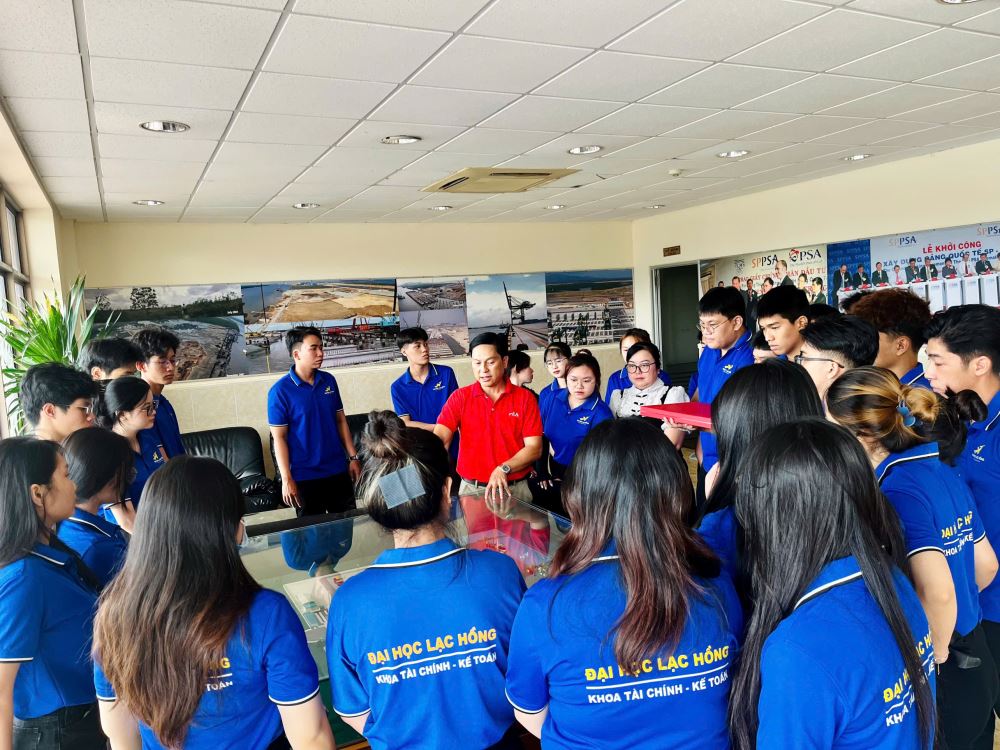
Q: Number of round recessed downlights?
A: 11